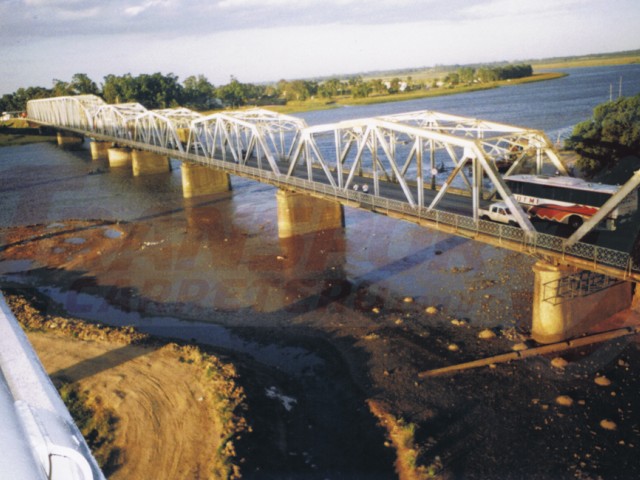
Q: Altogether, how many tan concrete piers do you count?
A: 7